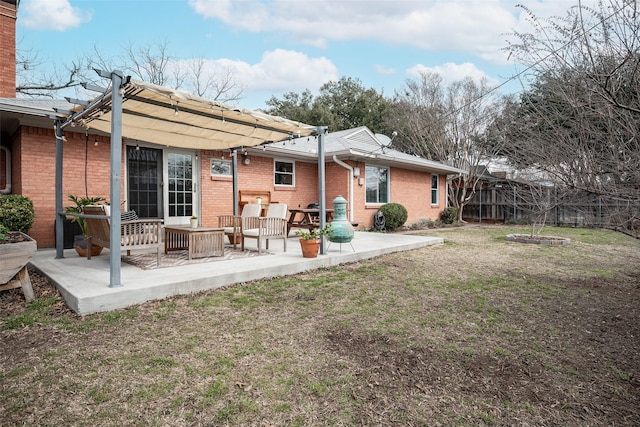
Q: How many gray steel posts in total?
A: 4